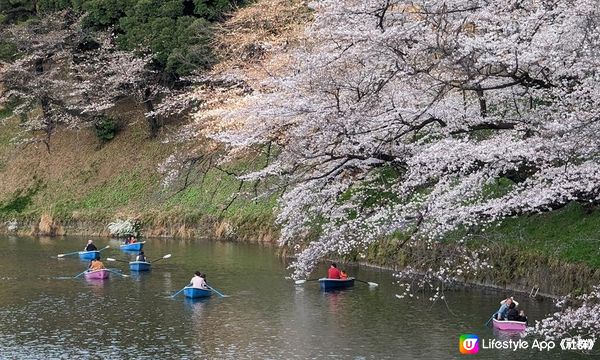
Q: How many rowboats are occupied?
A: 7